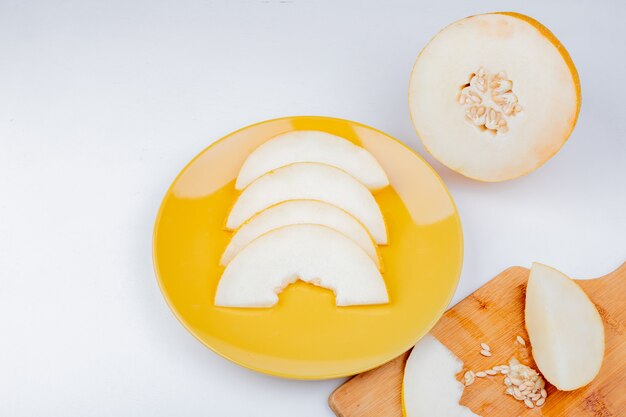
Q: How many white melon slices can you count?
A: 6